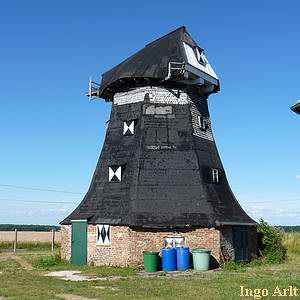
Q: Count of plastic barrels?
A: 4